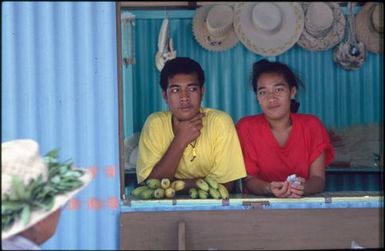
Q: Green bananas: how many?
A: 13